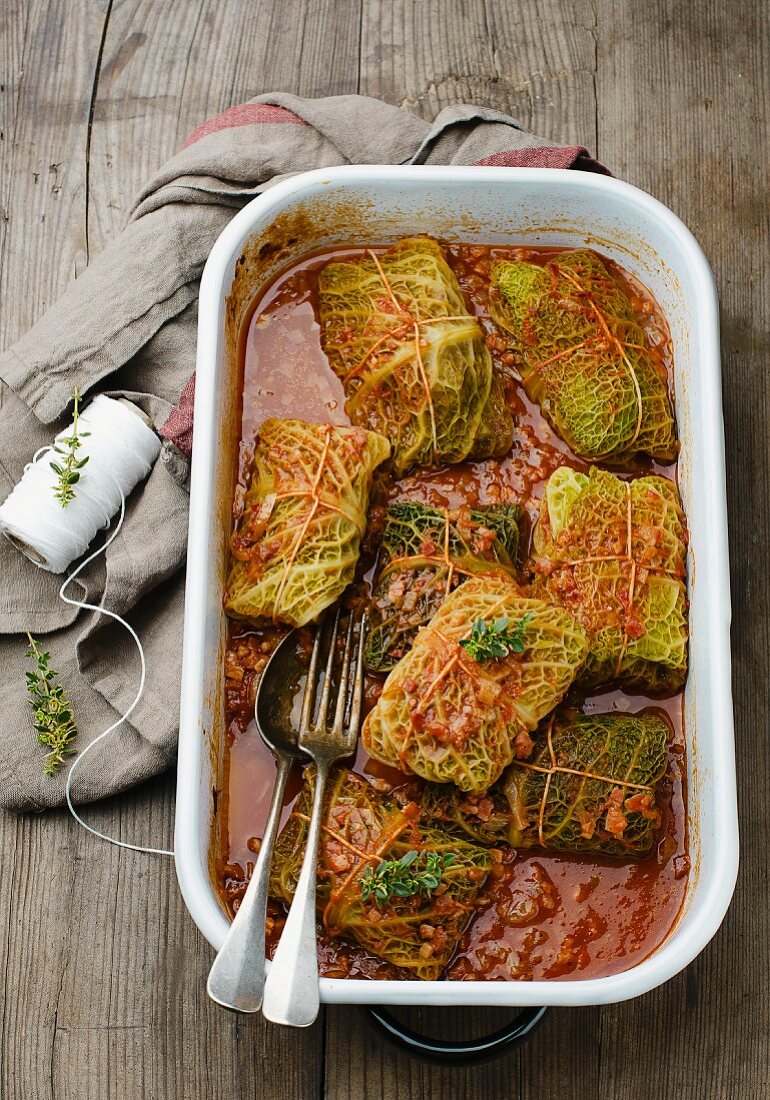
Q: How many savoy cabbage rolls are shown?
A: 8